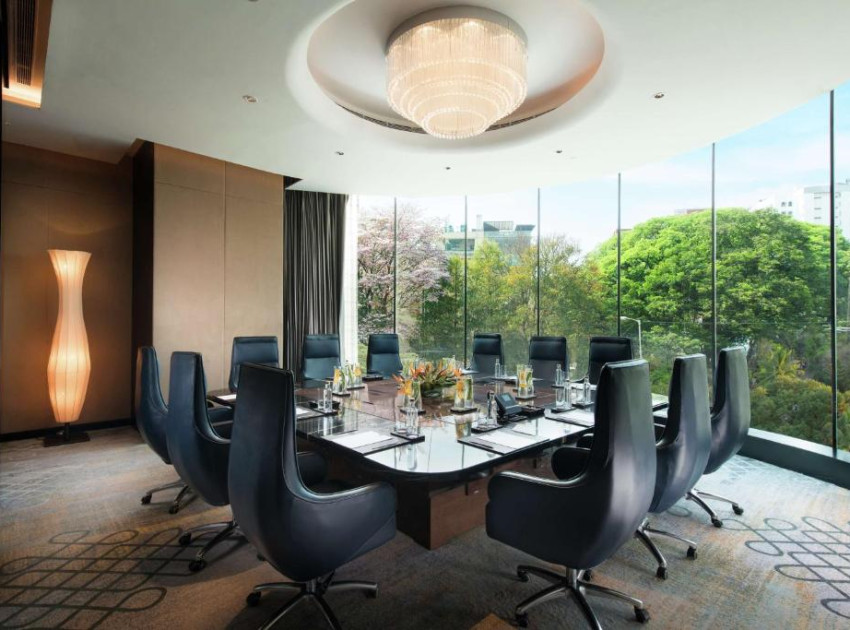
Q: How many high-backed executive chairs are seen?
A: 12